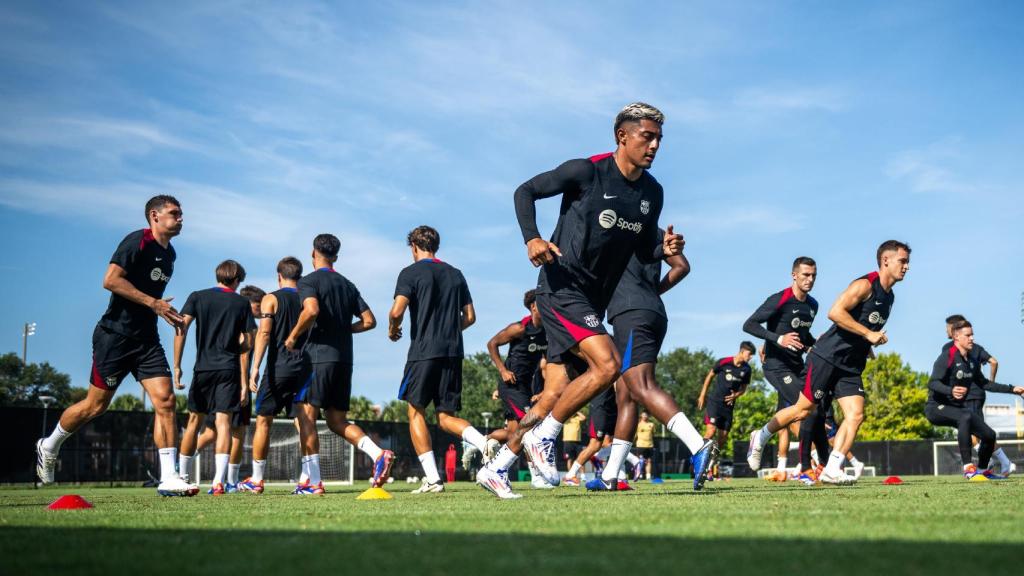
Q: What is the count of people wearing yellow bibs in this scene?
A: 2